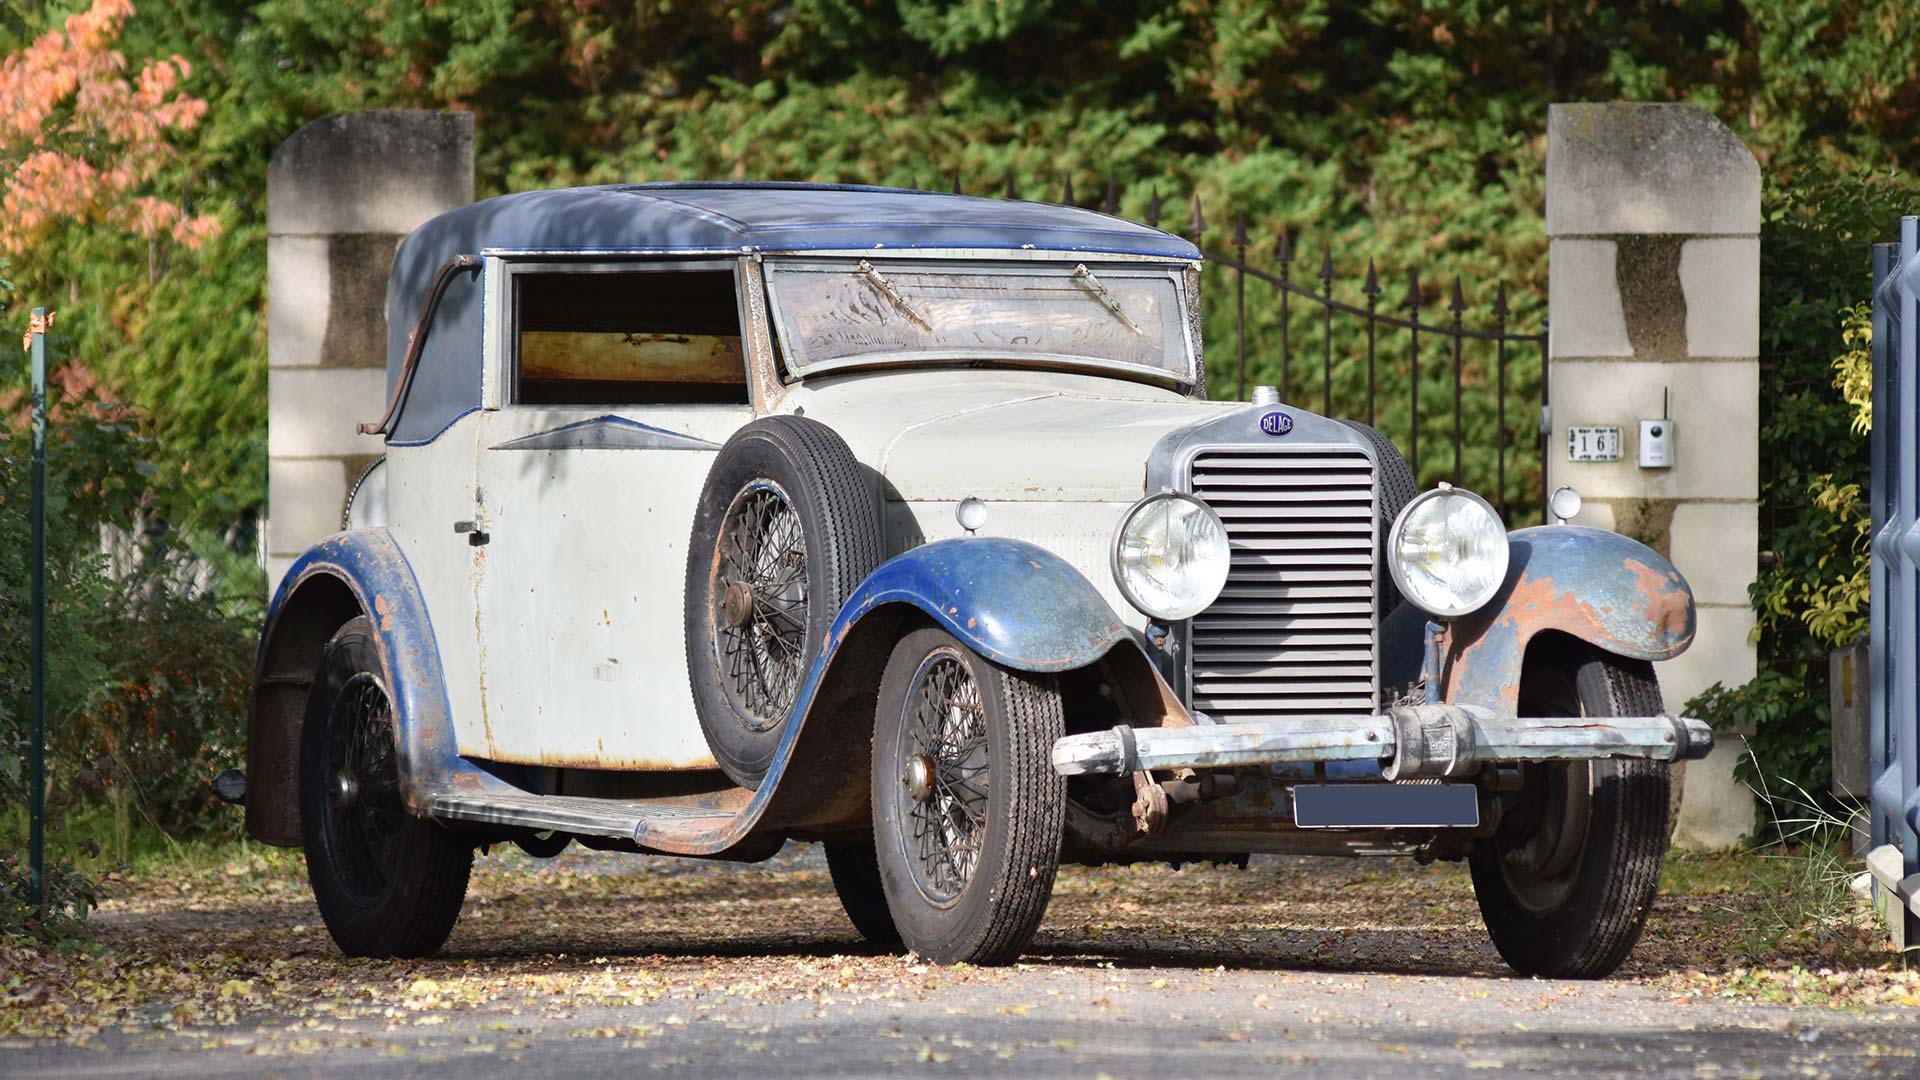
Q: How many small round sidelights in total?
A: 2